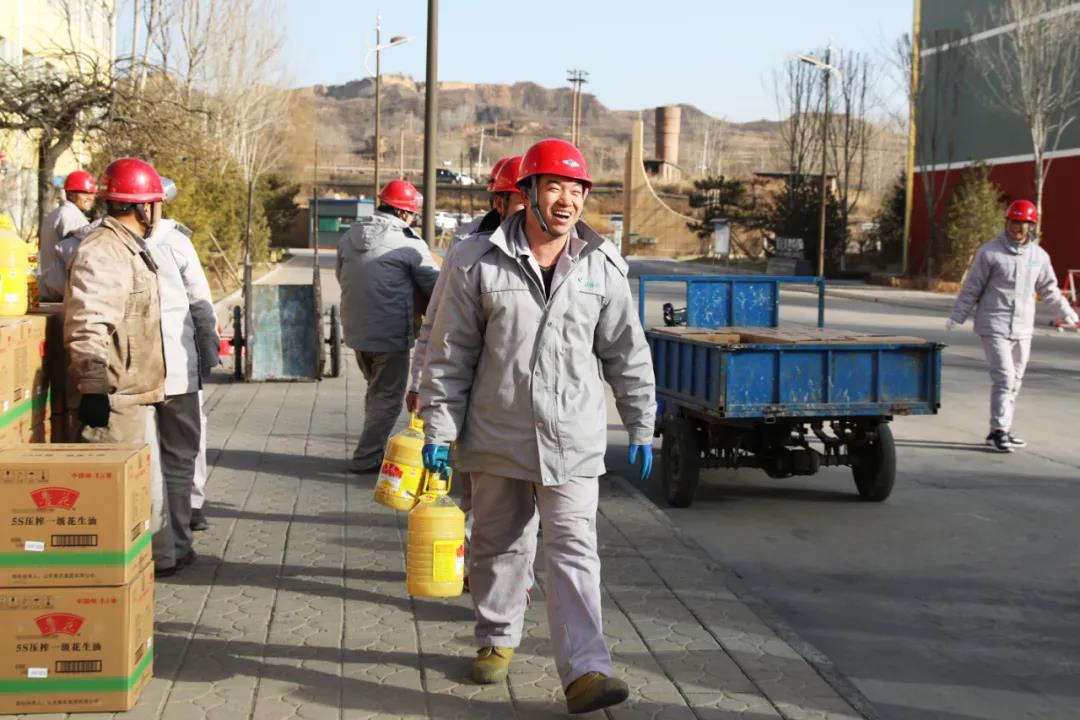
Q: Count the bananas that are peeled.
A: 0